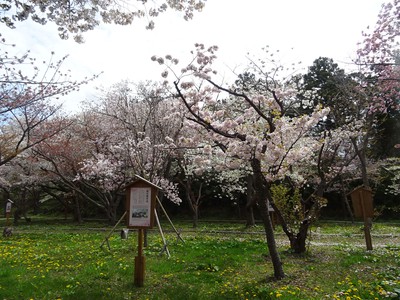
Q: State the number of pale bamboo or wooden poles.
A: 3